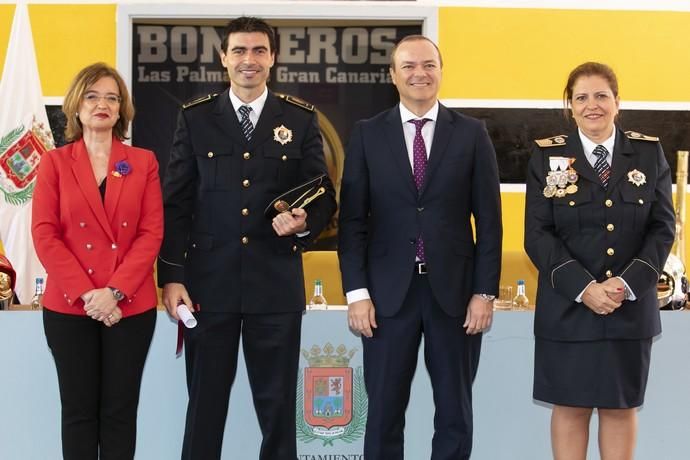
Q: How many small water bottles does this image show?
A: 3